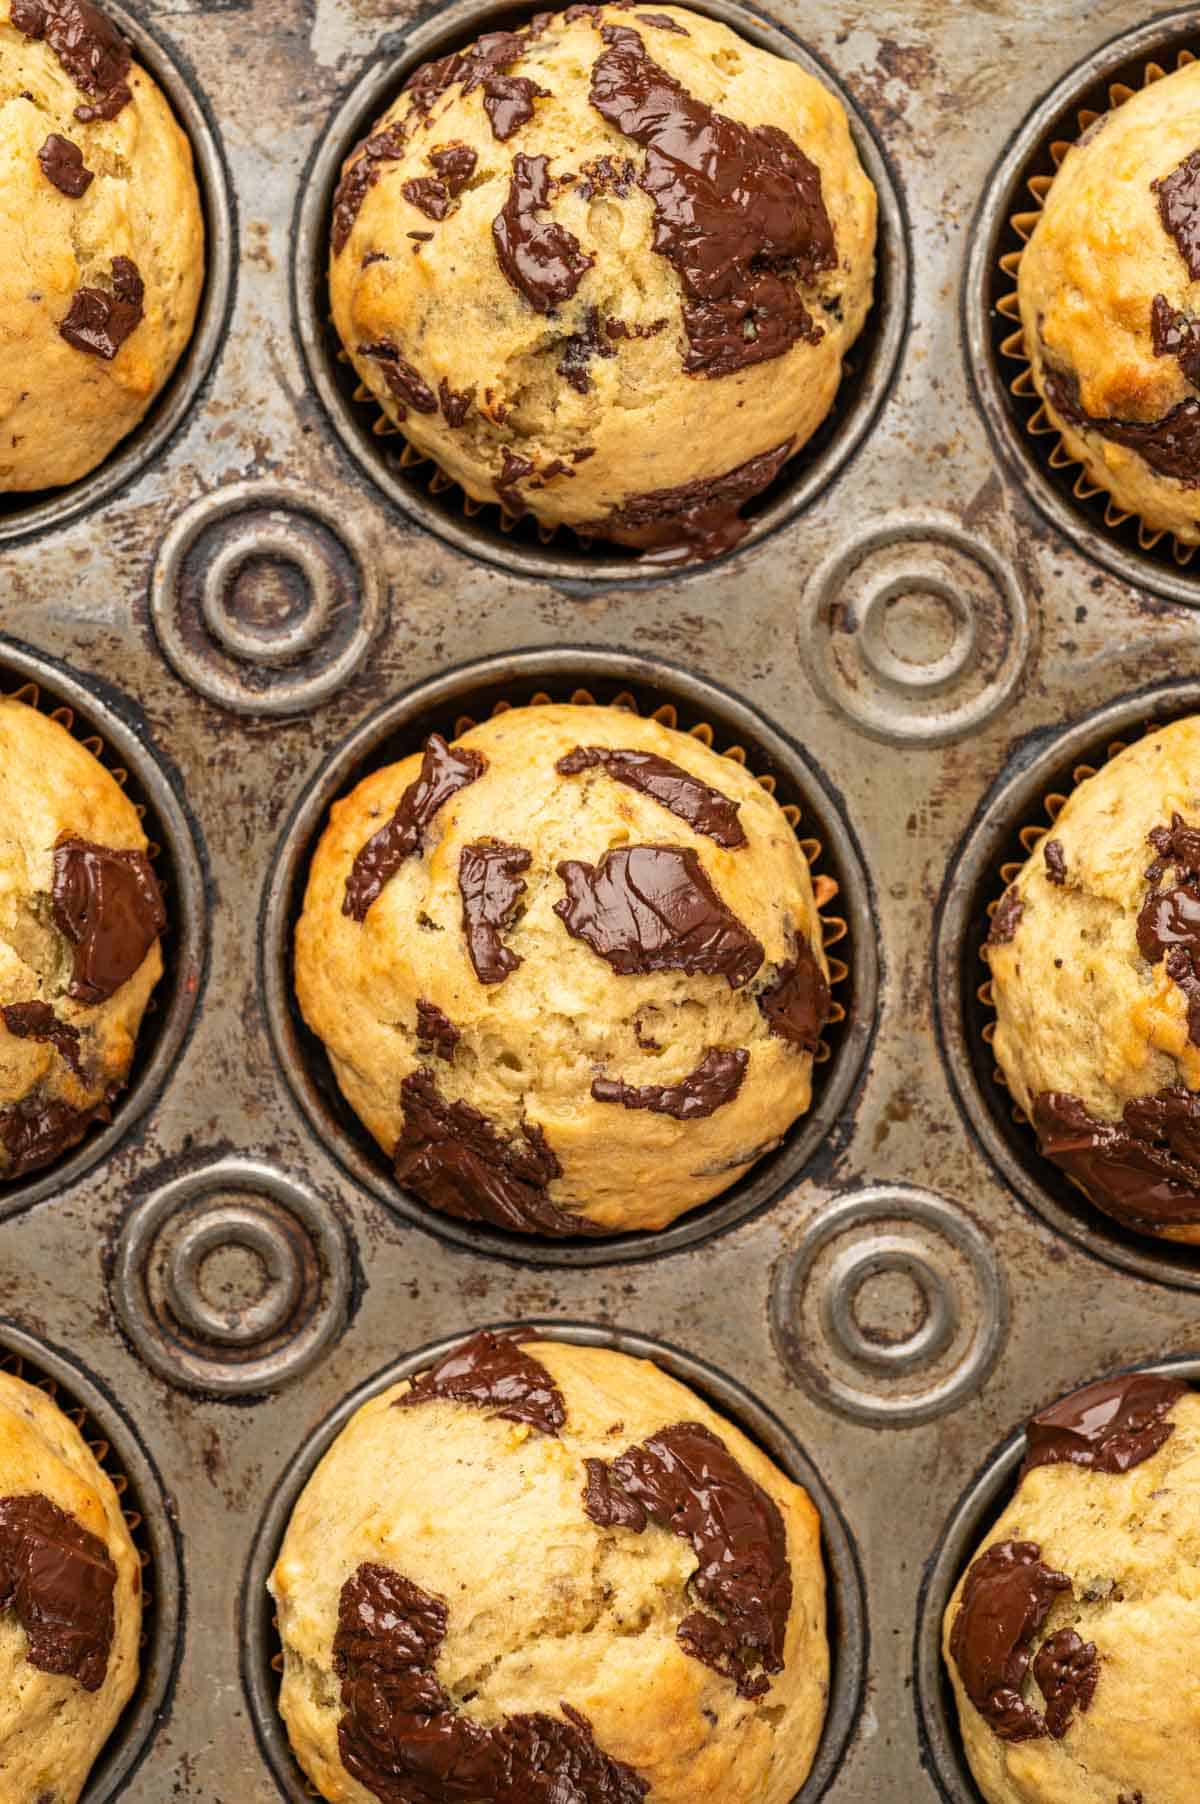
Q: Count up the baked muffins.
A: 9